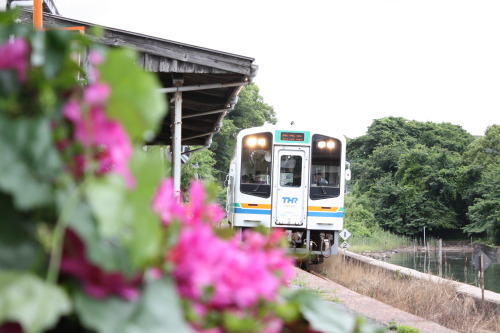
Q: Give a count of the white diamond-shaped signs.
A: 2